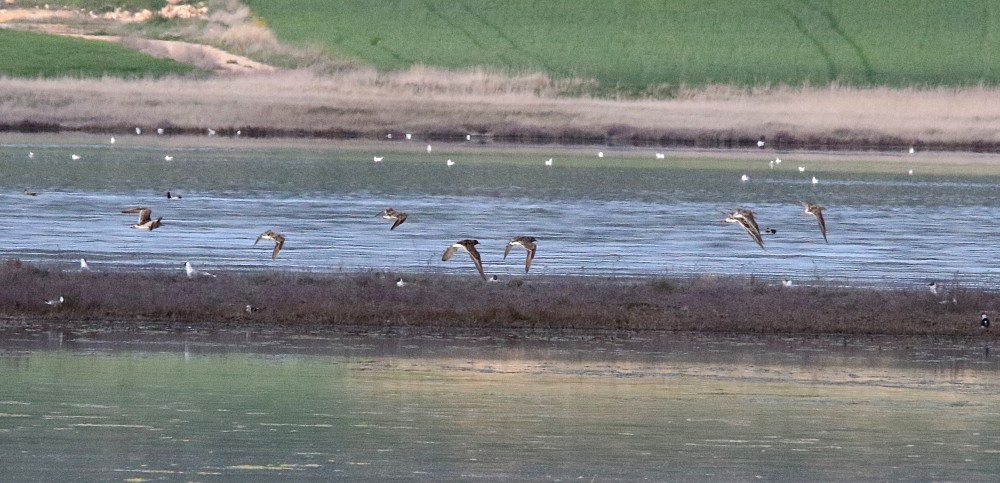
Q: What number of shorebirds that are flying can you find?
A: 7